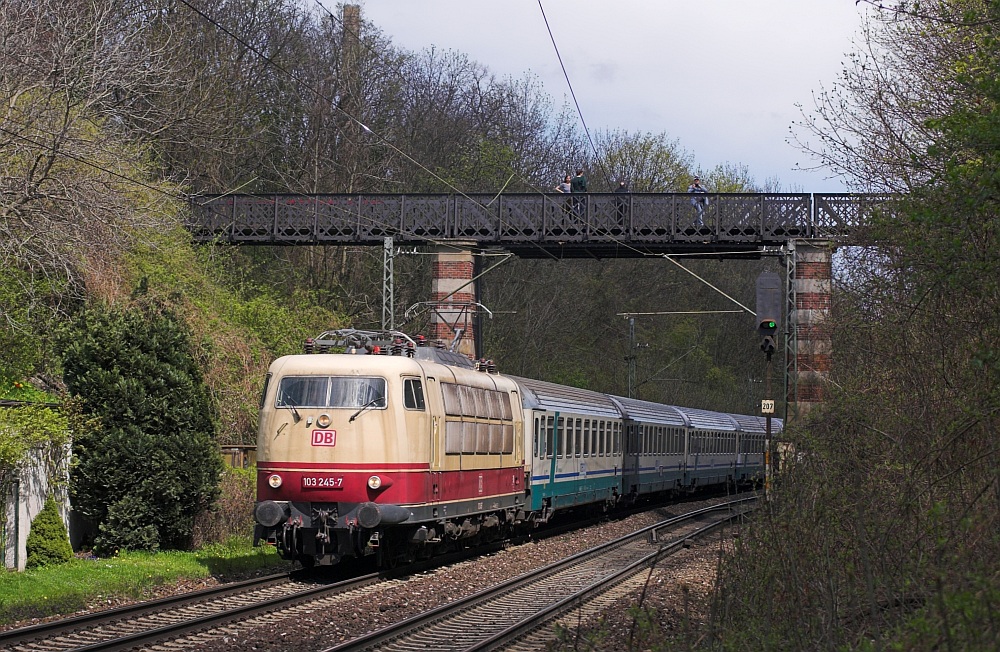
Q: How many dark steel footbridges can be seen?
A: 1